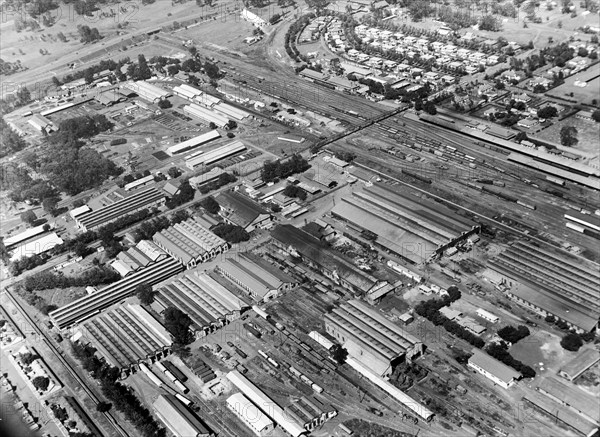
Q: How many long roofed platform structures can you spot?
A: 2